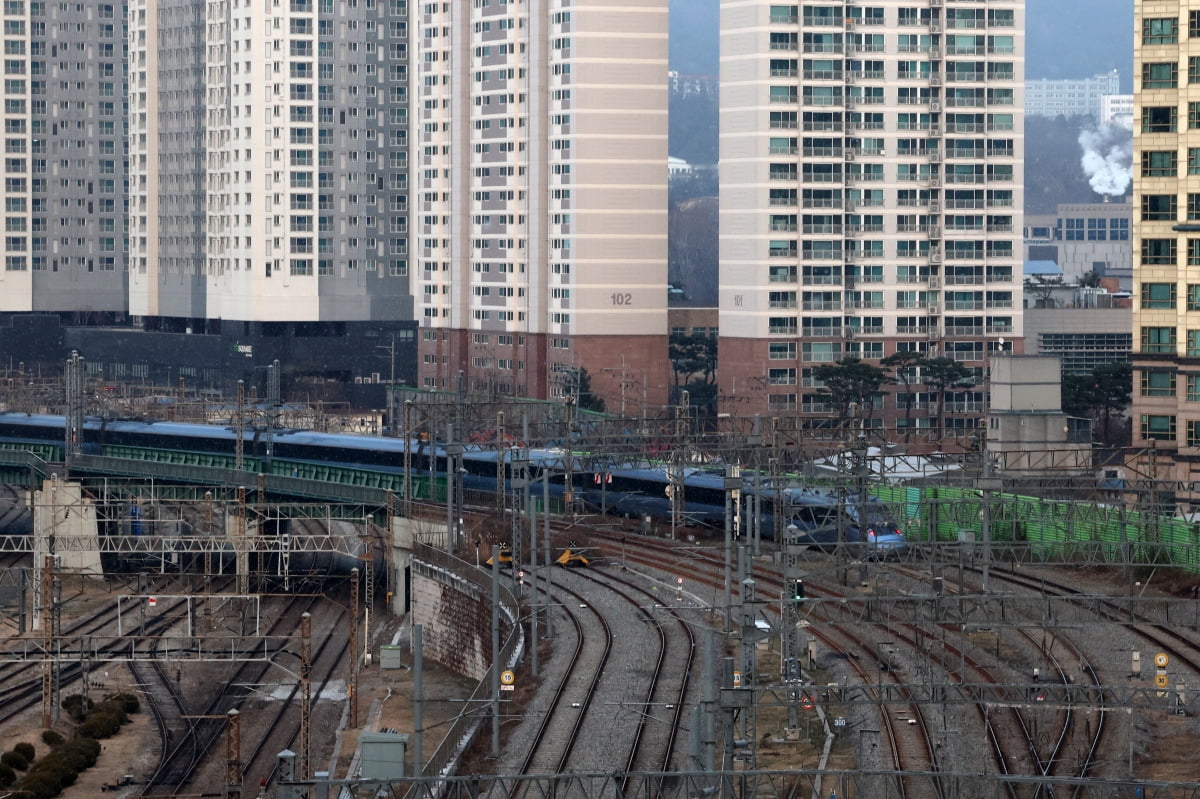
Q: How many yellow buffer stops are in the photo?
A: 2